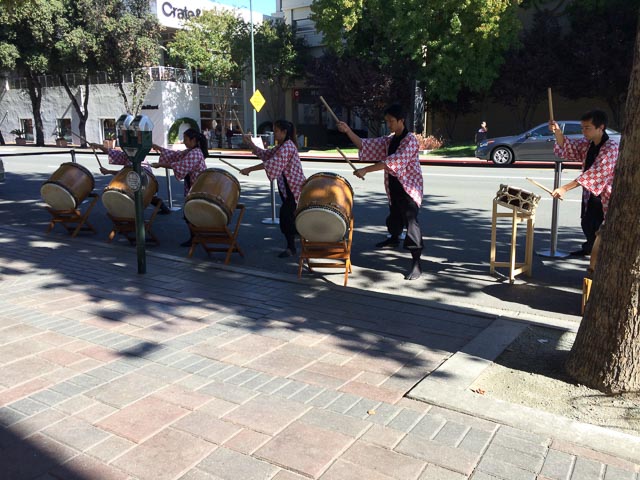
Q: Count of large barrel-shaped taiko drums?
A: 4